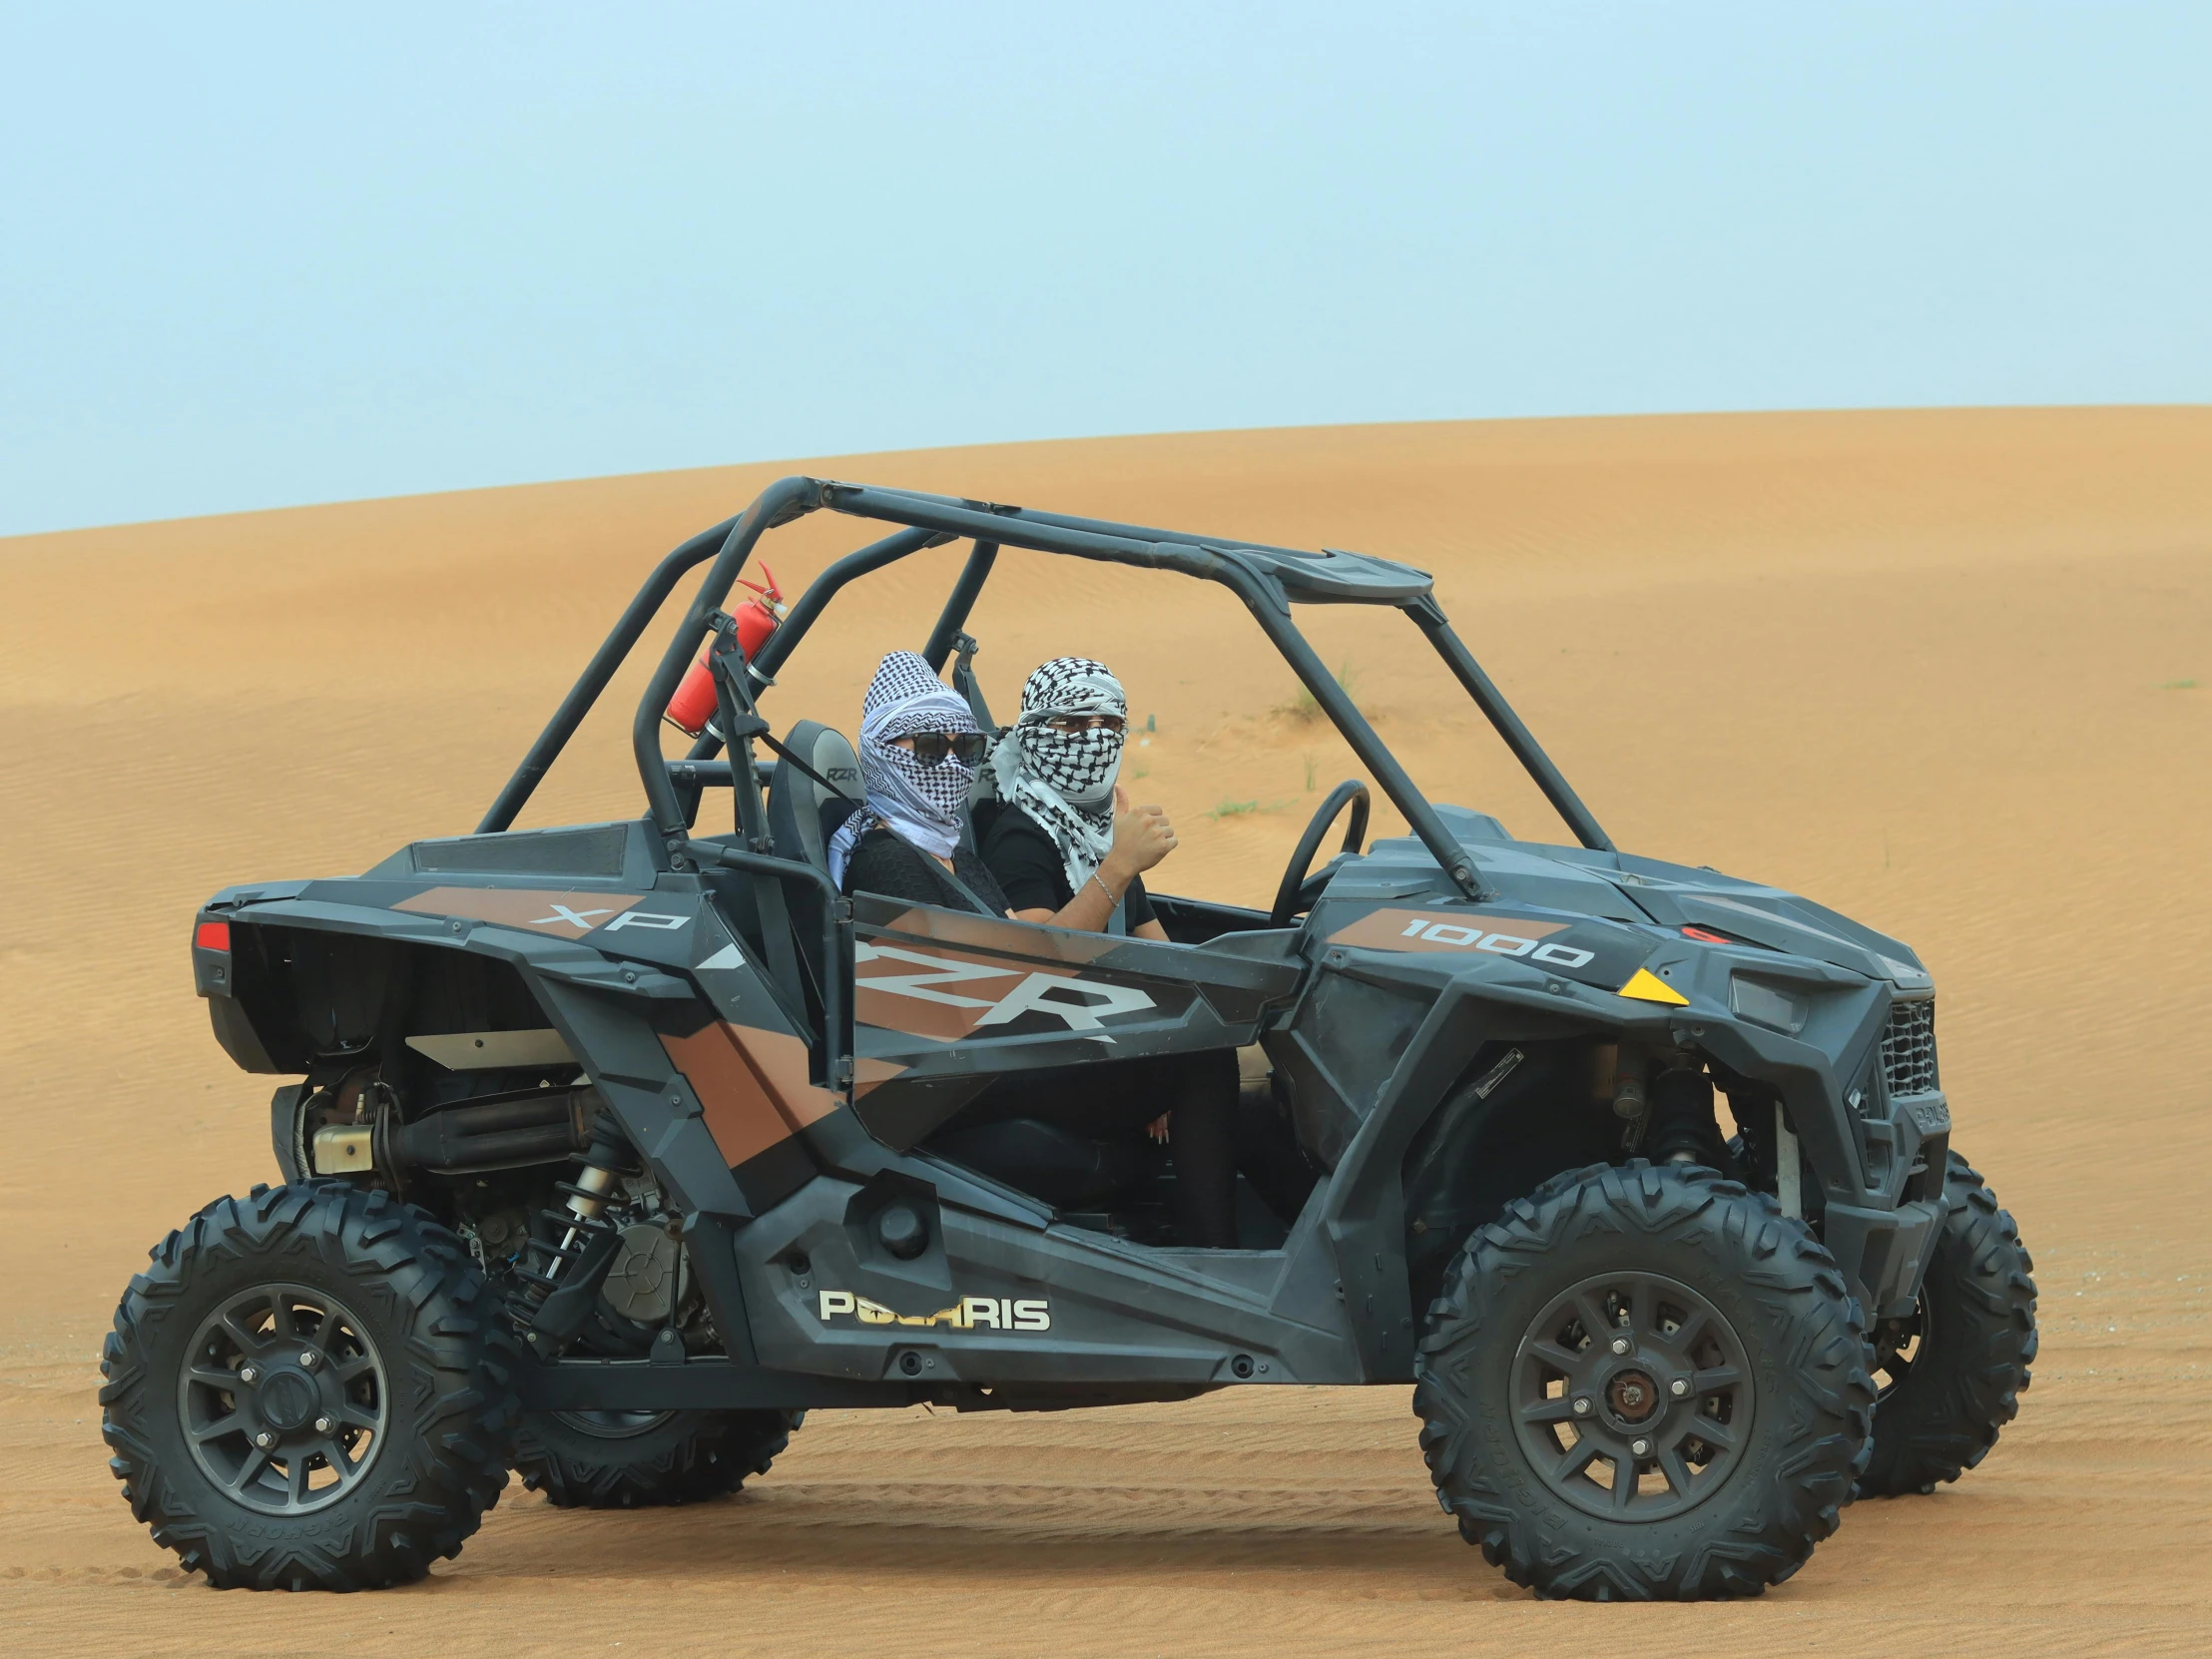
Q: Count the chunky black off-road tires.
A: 4